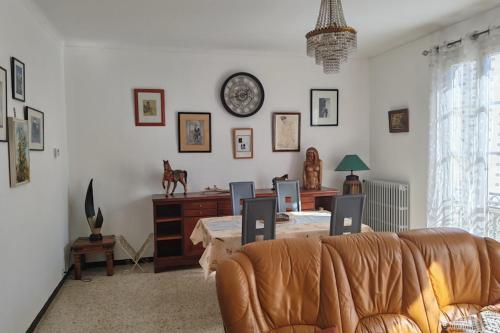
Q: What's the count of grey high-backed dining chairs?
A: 4